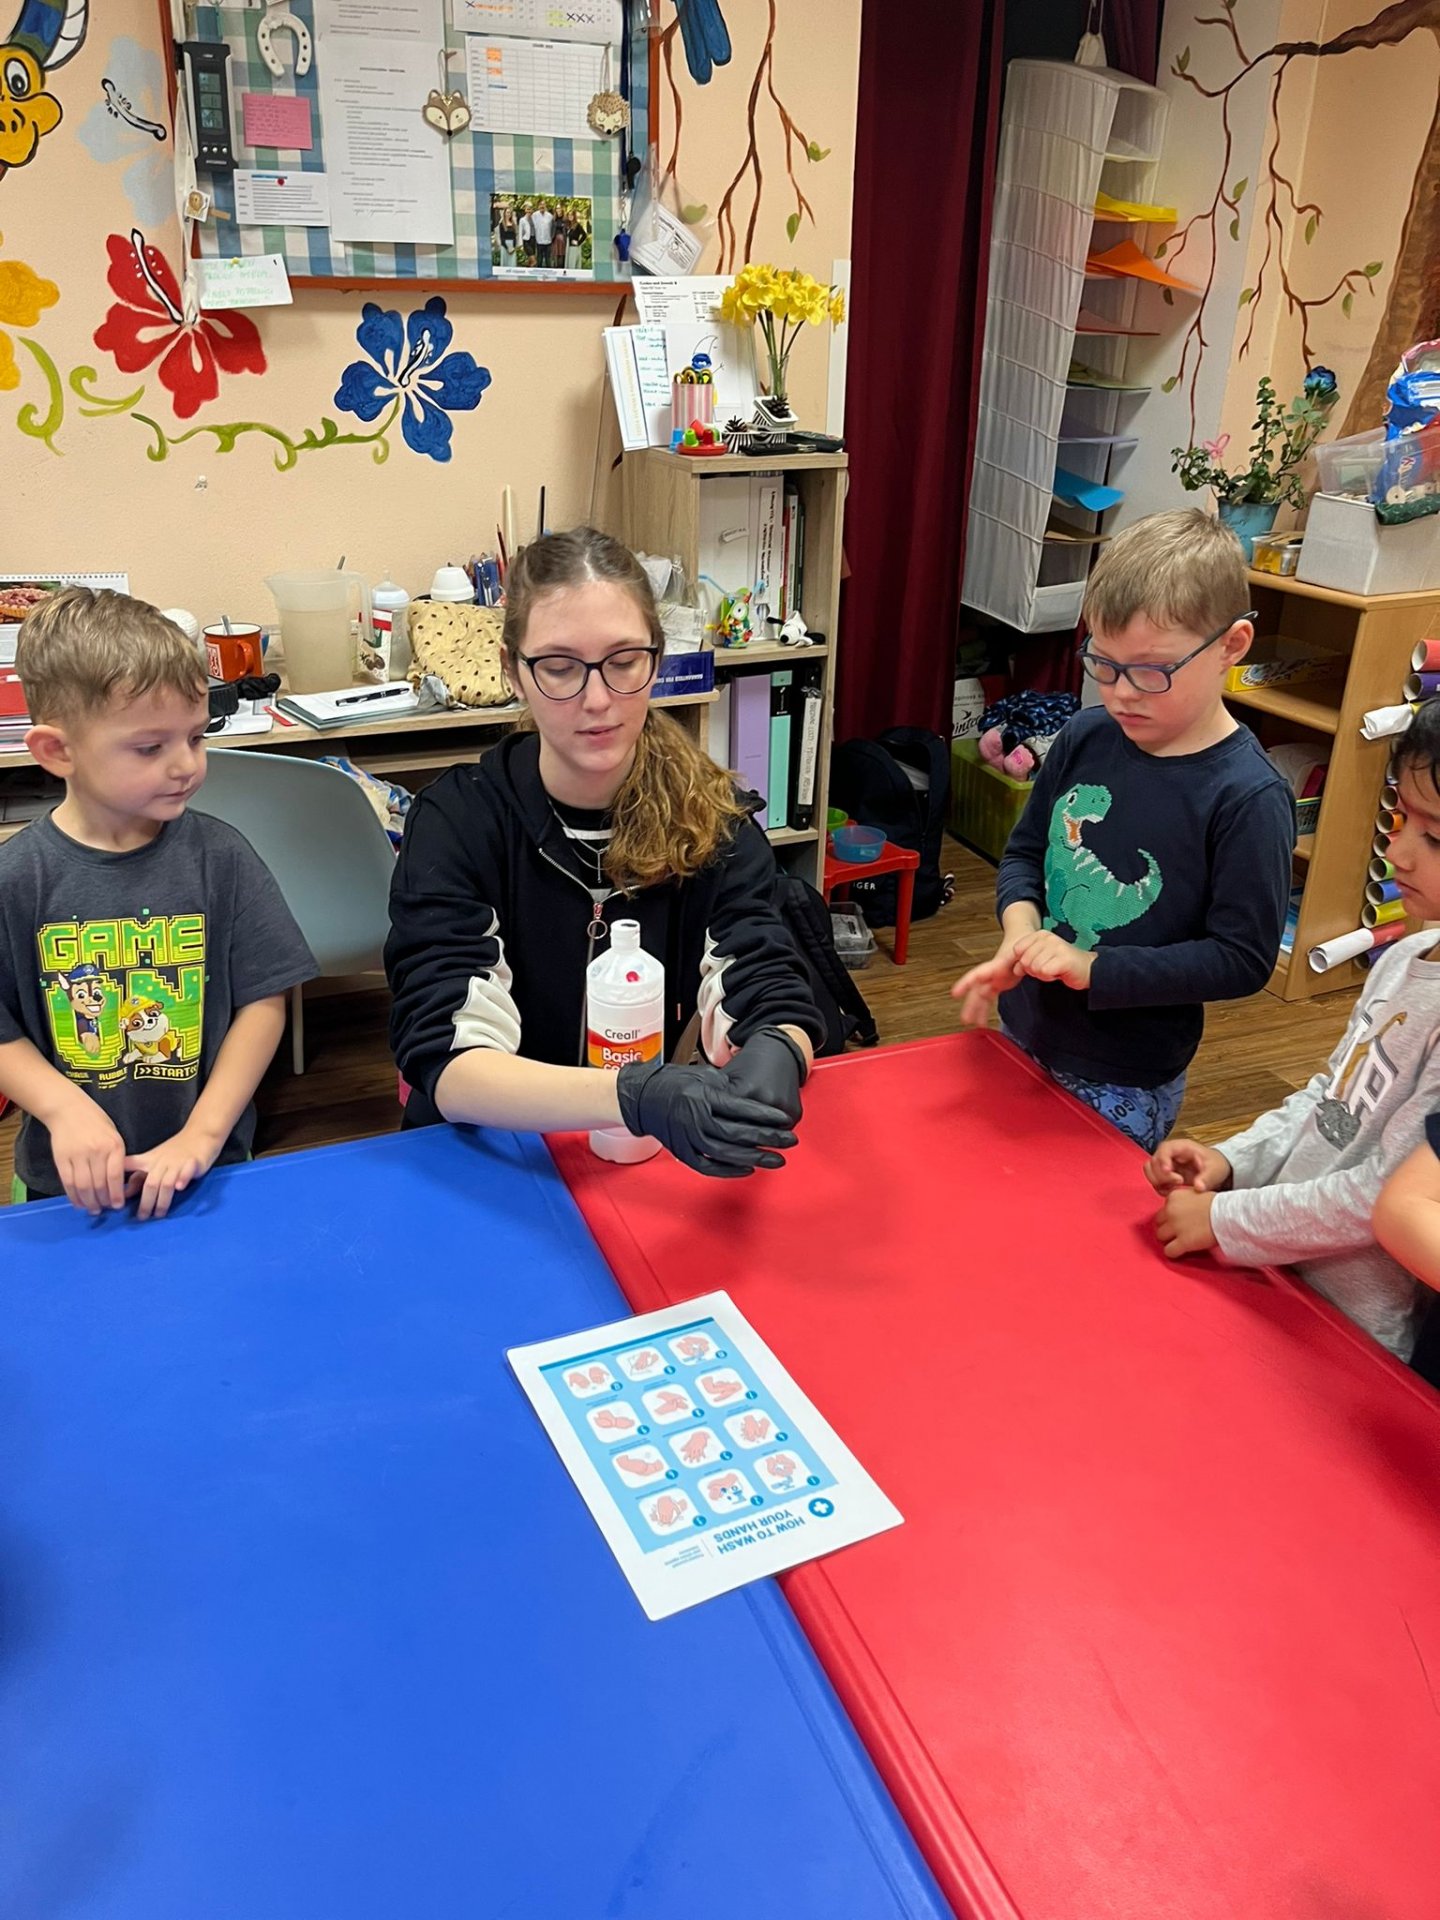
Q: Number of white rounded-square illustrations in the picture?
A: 12